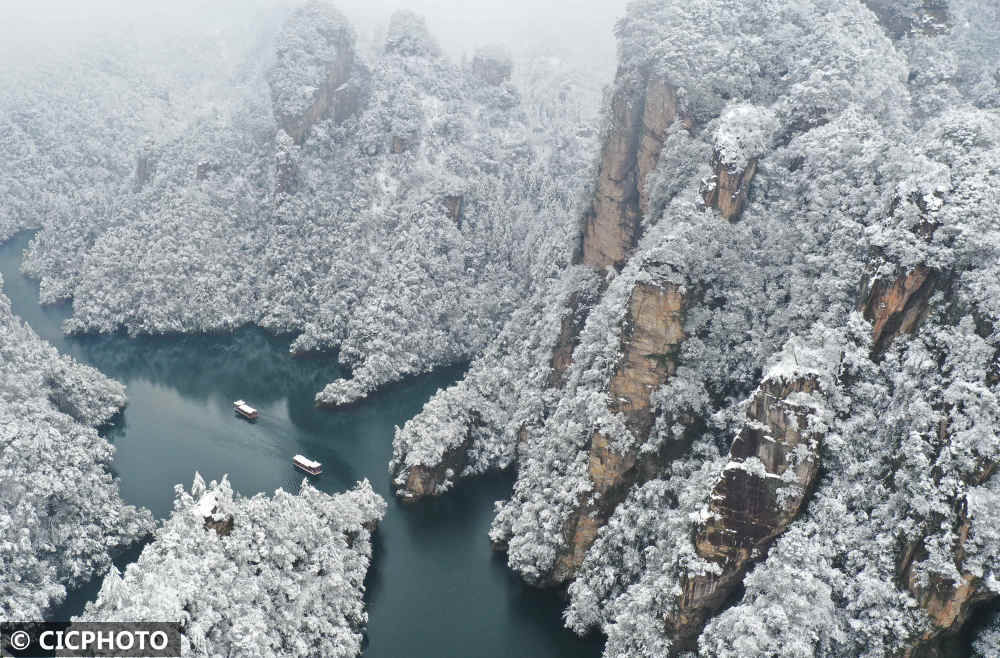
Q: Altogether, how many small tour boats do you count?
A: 2